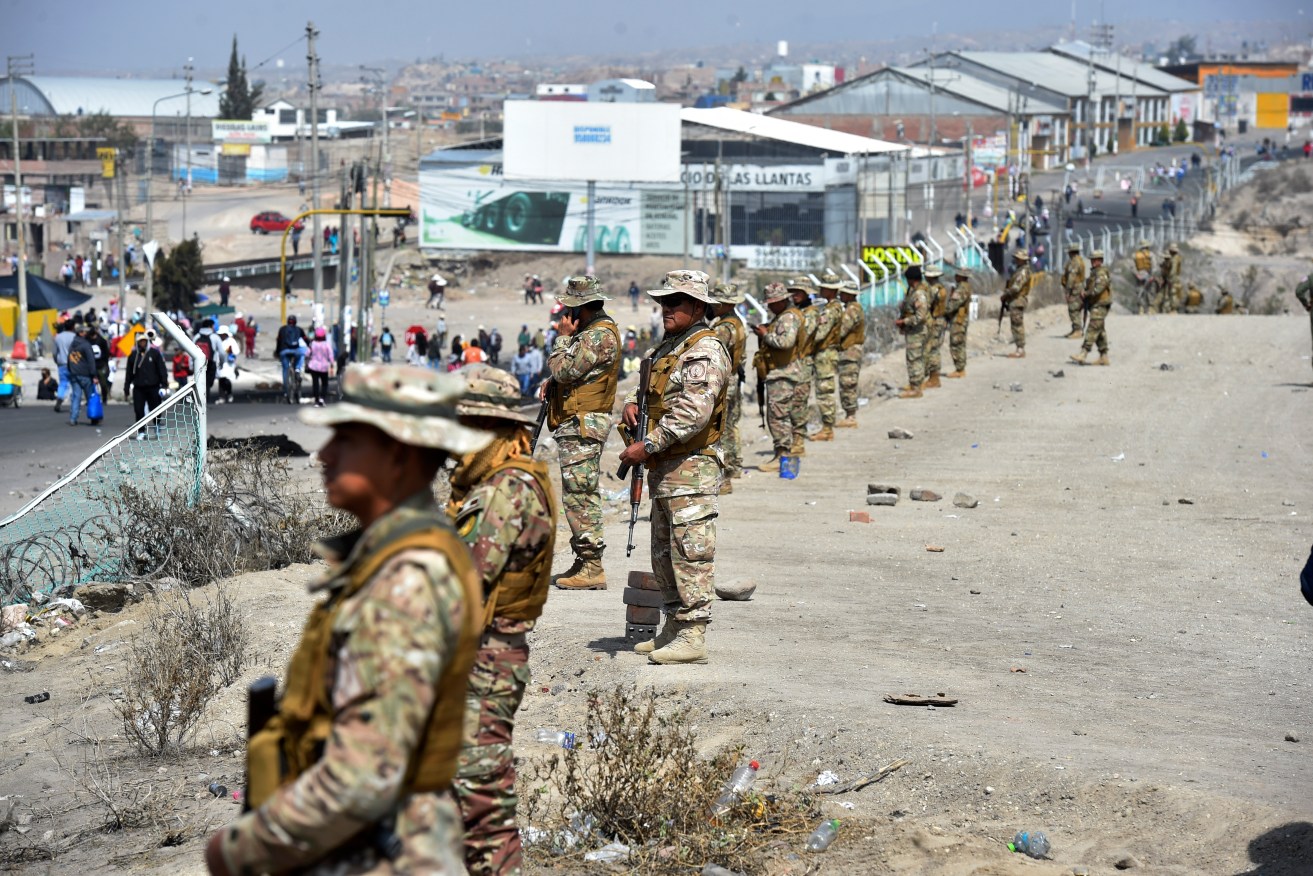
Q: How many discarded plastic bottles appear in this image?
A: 4